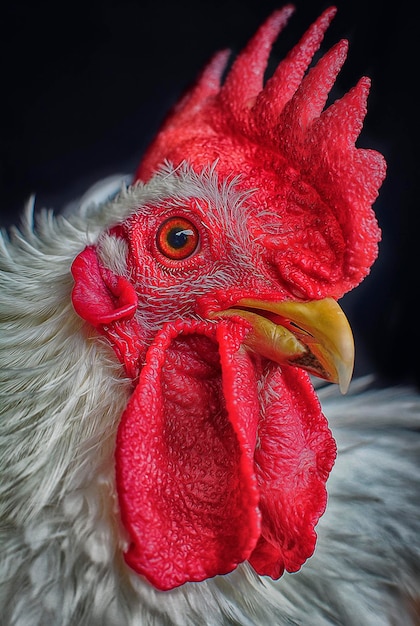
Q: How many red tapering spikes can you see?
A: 5